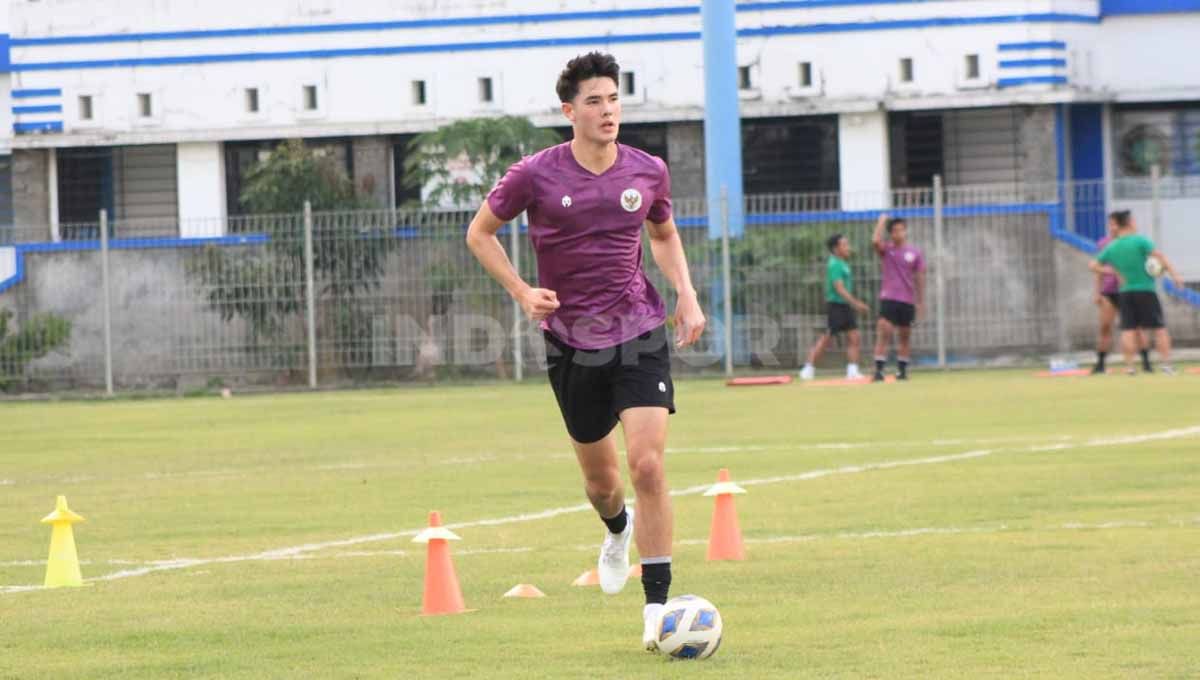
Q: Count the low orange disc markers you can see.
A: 3